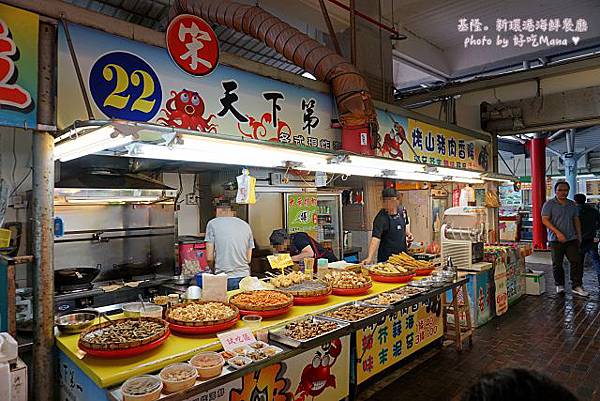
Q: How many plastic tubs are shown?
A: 3